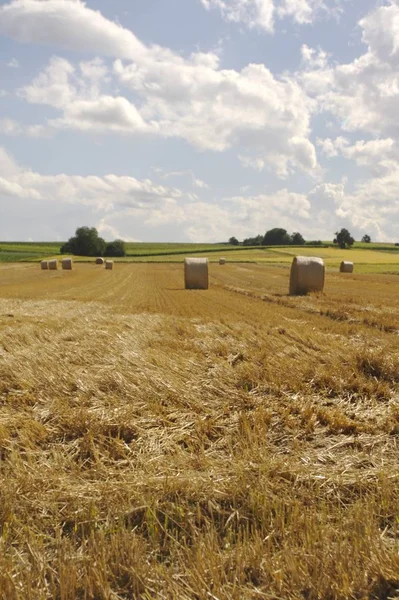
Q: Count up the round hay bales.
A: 9